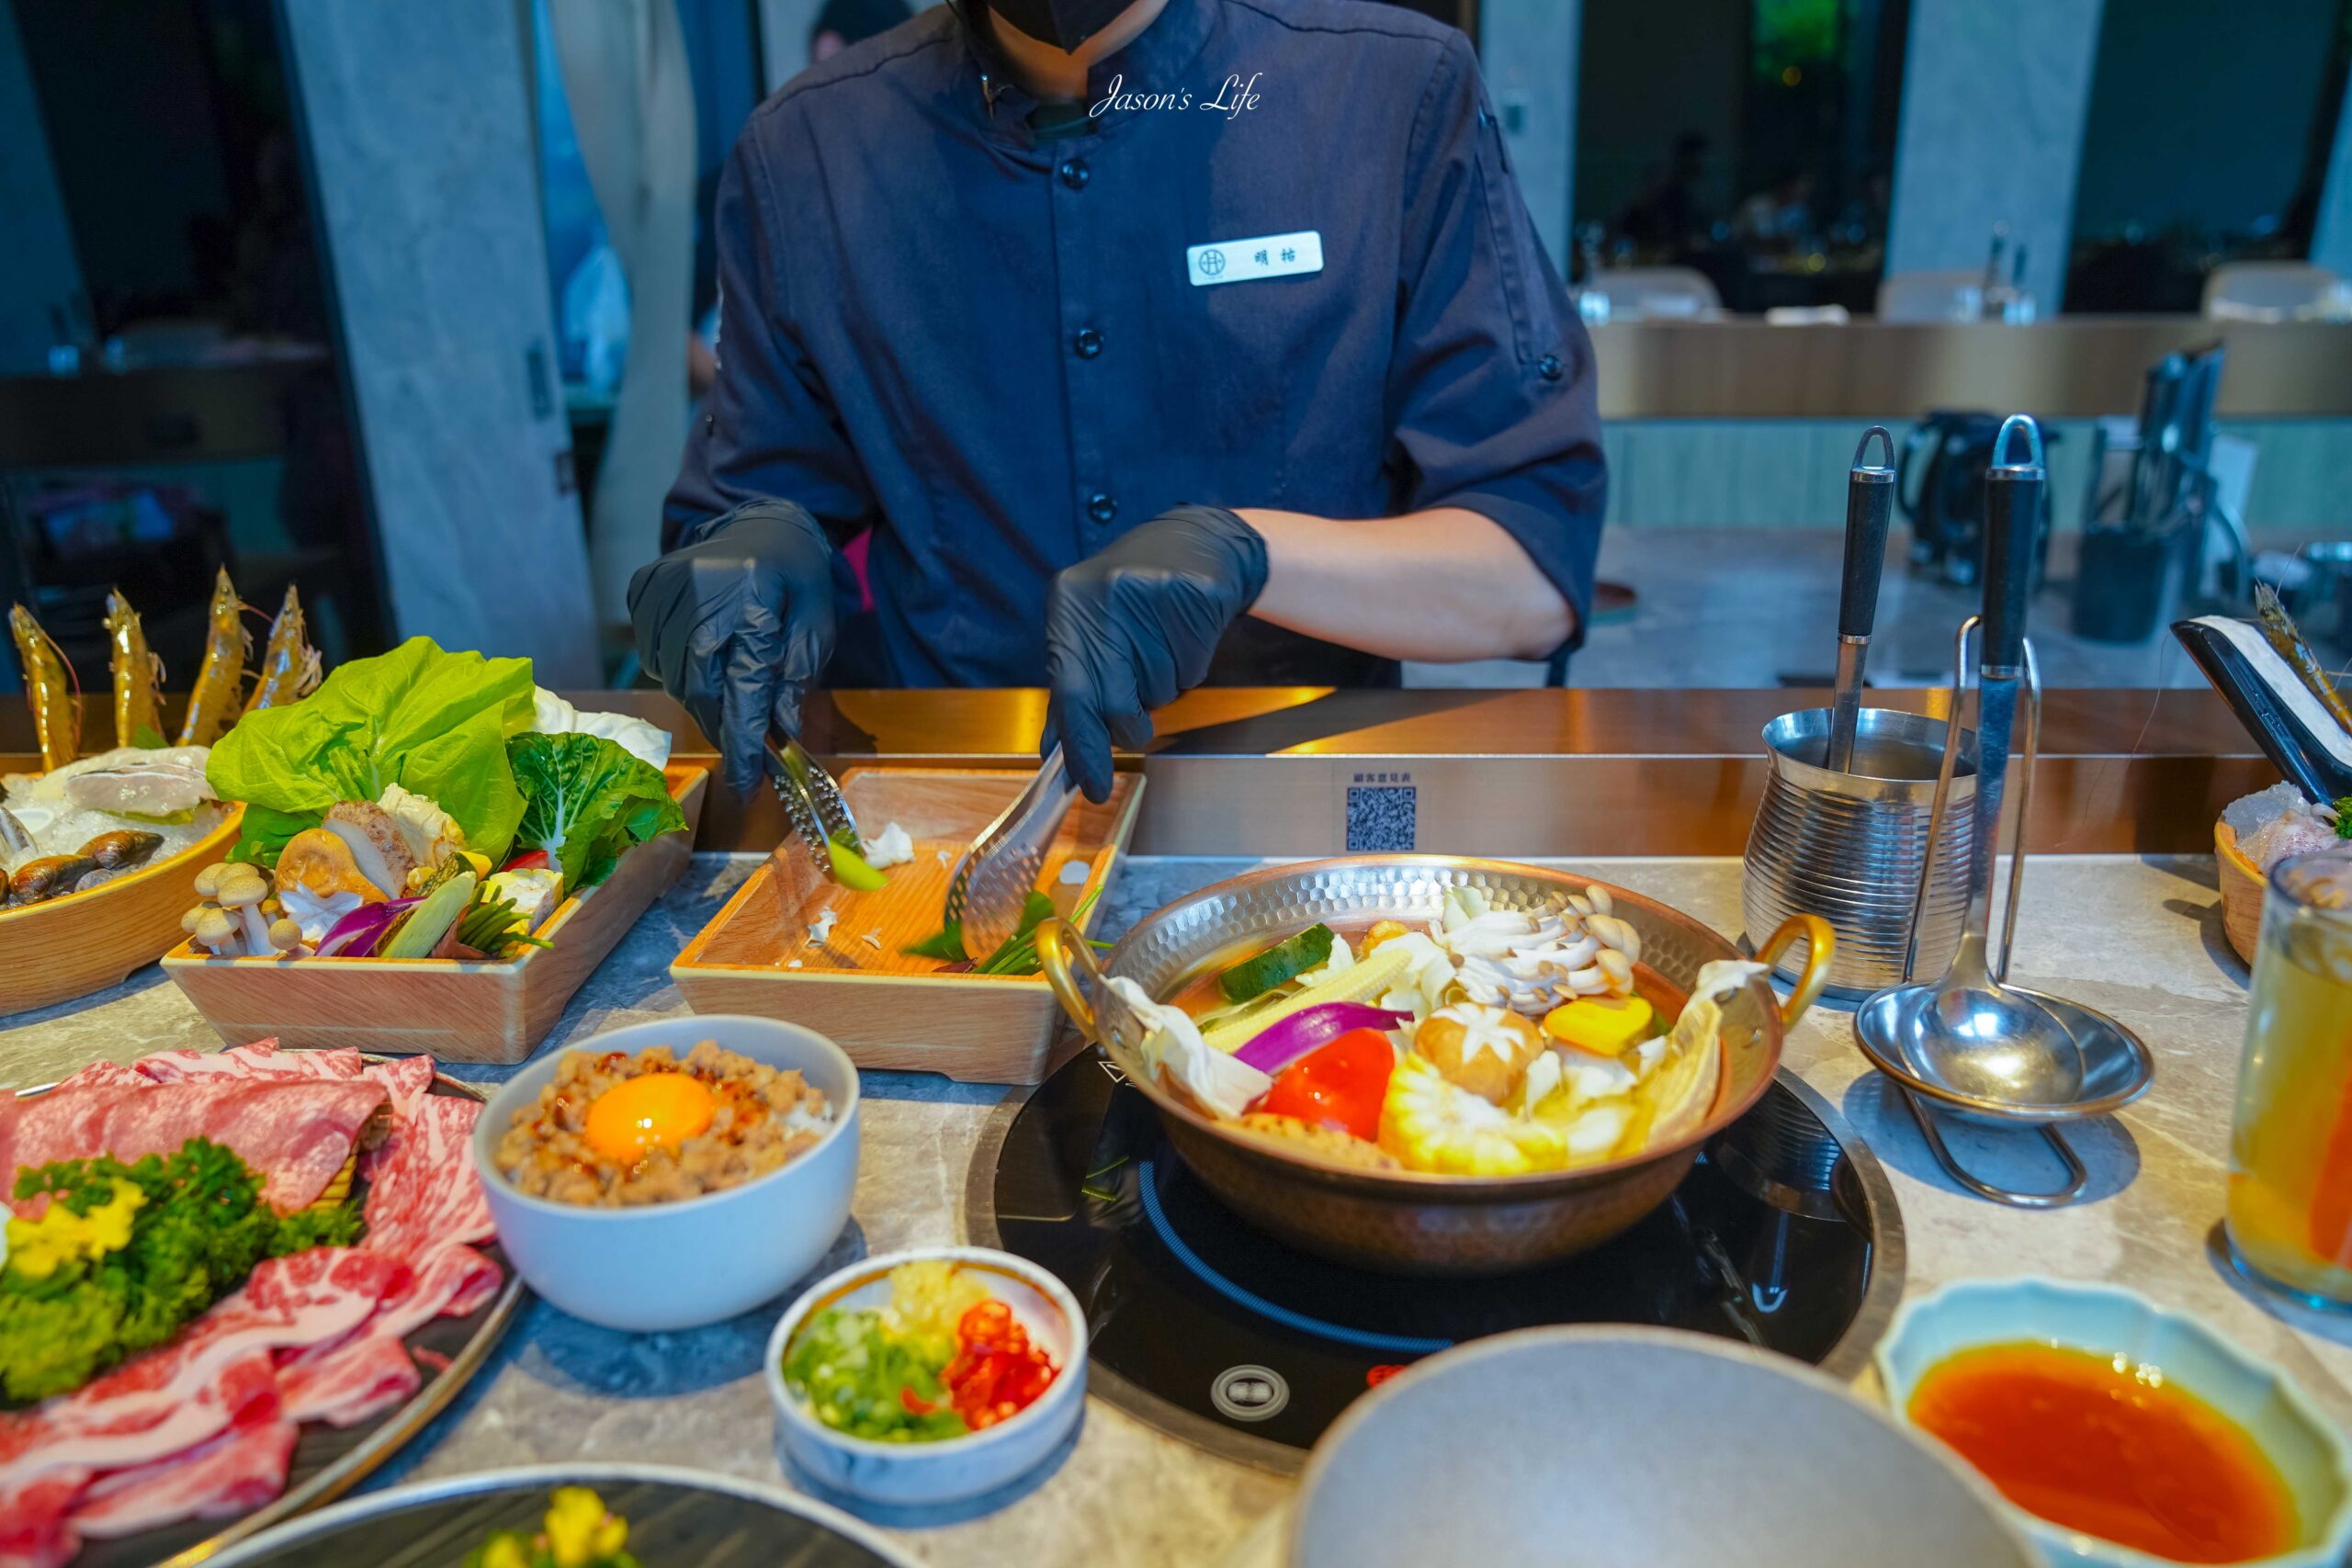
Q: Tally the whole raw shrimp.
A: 5